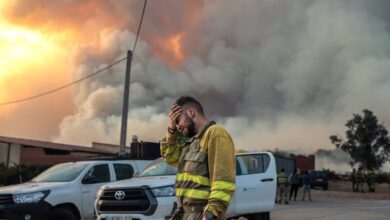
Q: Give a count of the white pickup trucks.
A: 2